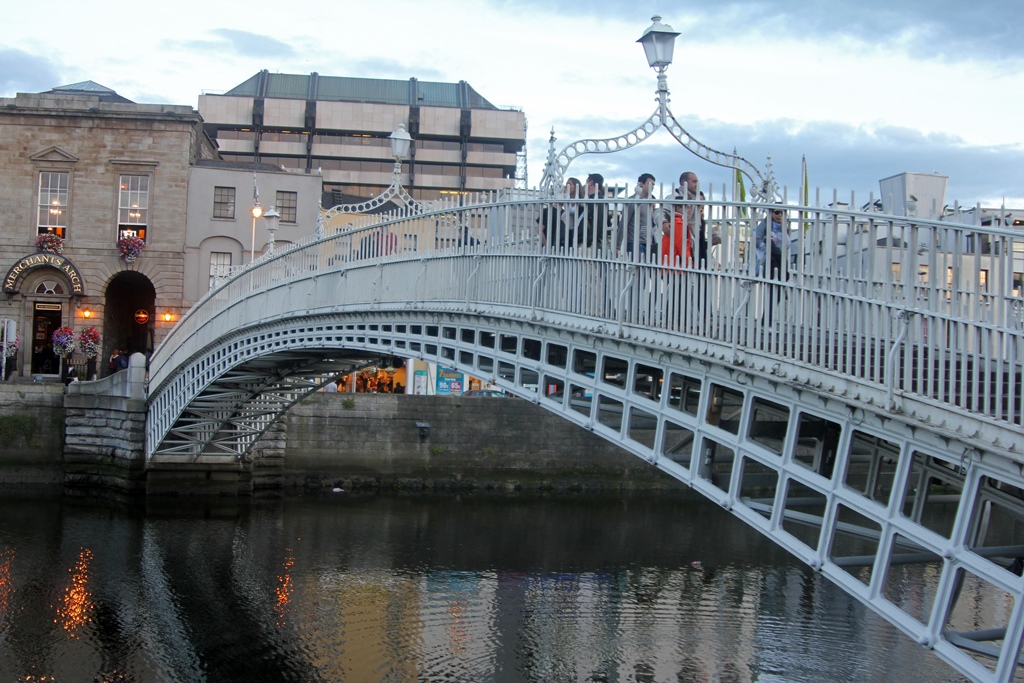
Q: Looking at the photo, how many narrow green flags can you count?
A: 2